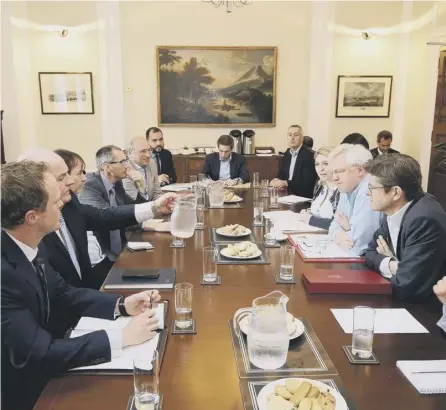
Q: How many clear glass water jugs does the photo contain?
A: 3